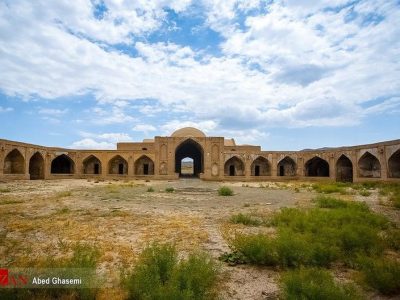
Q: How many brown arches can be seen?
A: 14